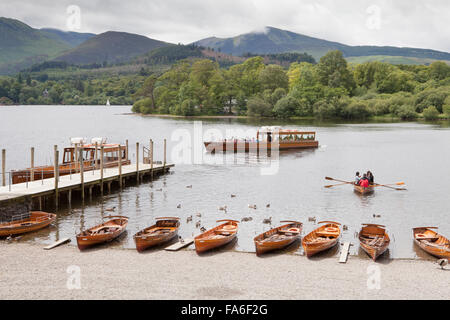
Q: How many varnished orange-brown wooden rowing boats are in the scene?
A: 9